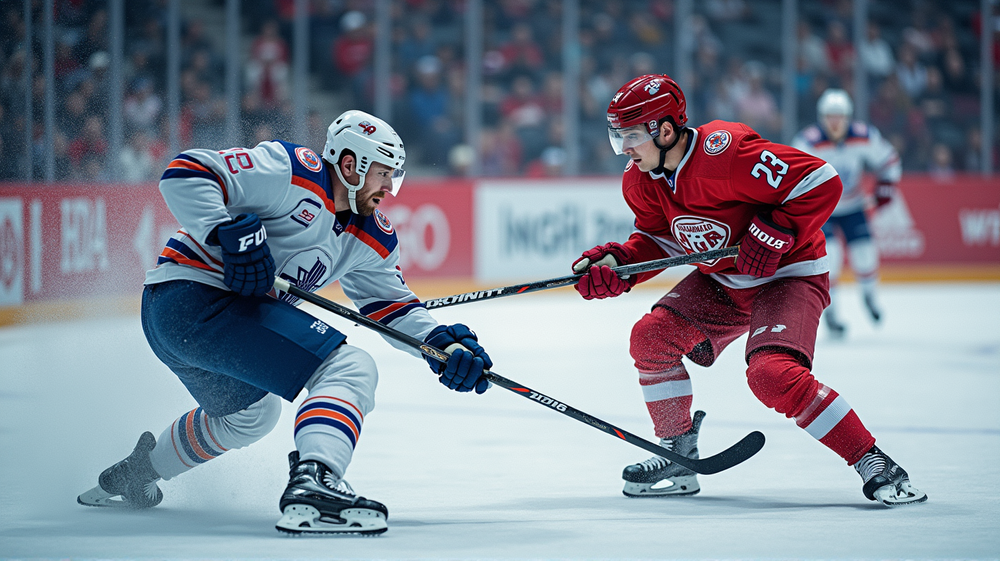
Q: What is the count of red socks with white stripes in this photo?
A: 2